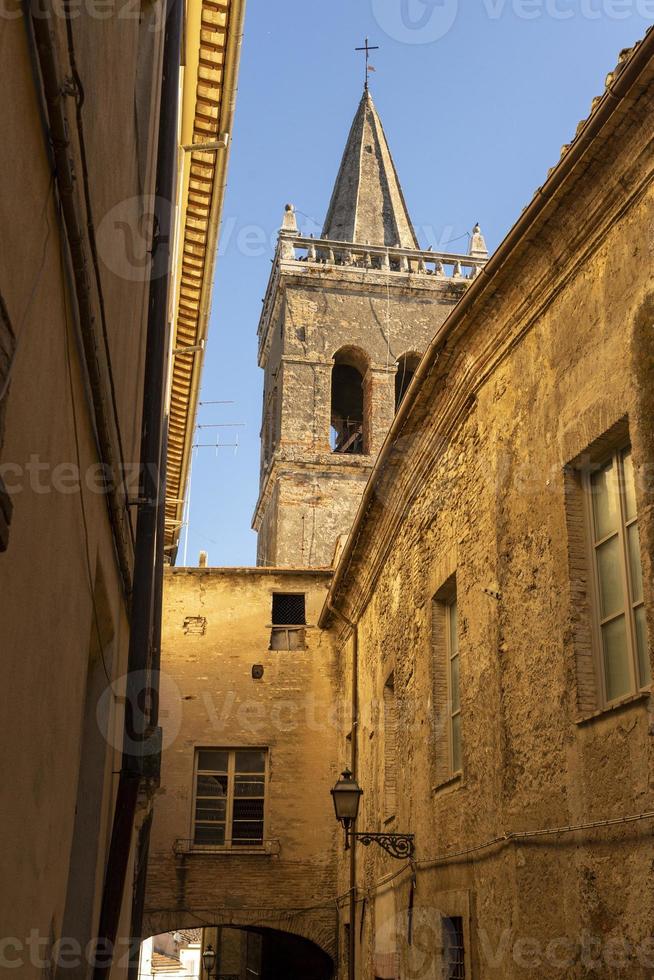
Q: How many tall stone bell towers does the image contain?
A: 1